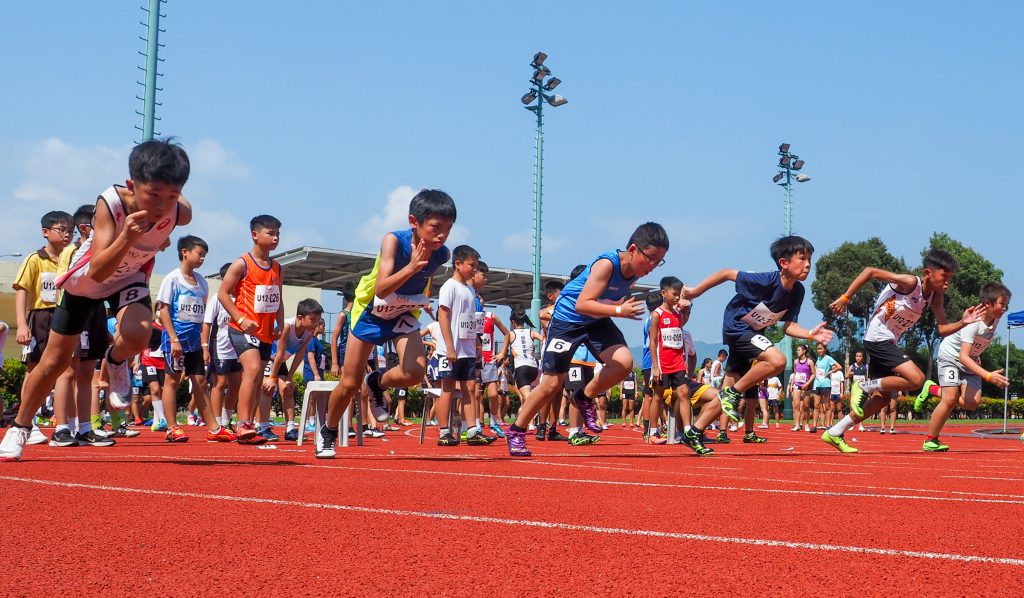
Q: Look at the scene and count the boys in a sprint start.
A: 6